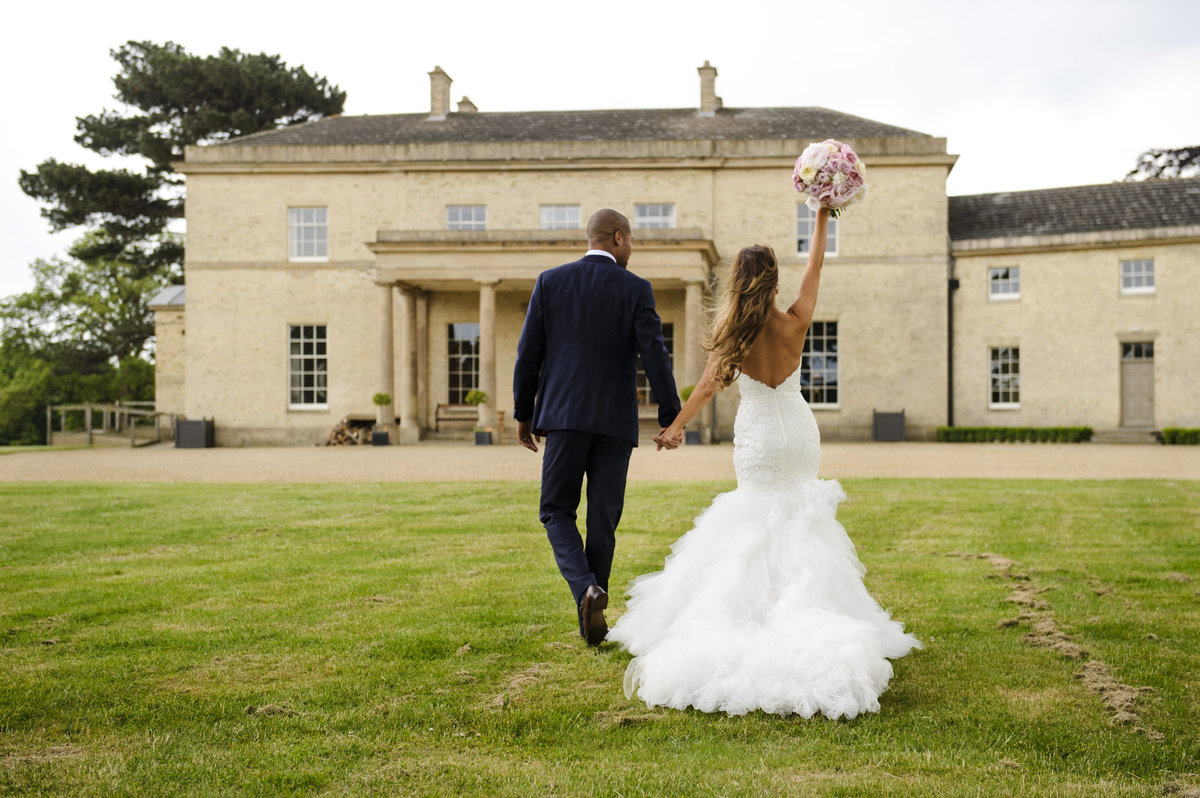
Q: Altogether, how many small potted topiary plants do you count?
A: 3